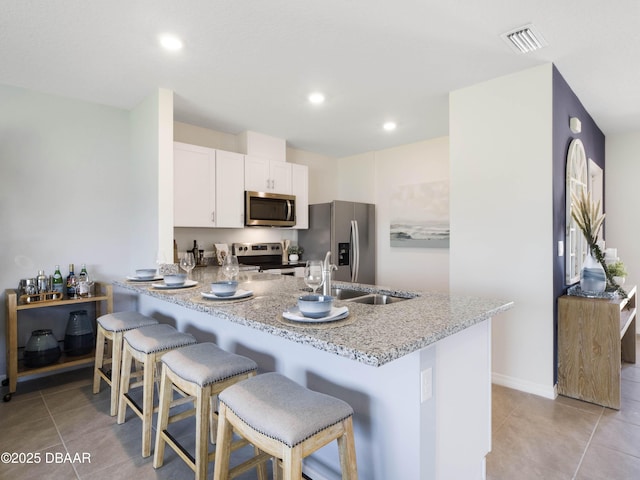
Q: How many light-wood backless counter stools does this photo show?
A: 4